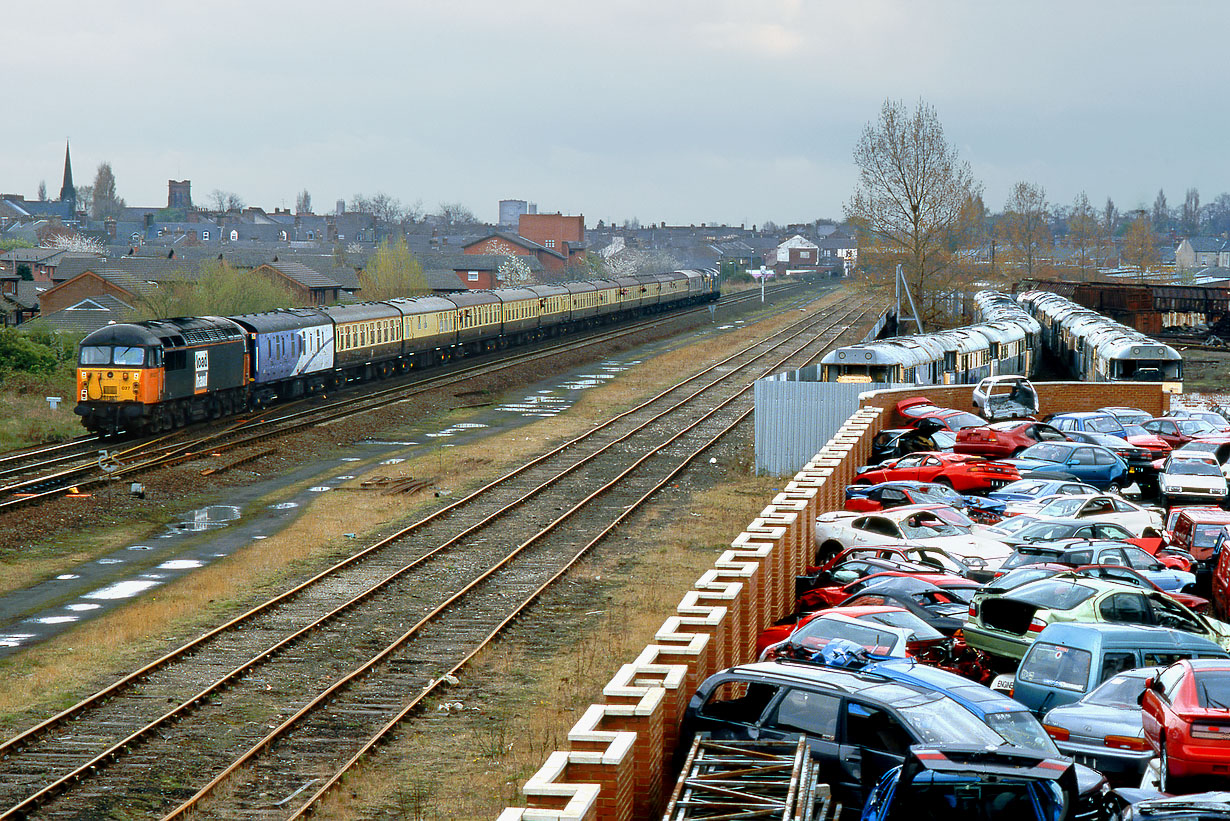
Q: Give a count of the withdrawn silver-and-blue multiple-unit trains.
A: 2